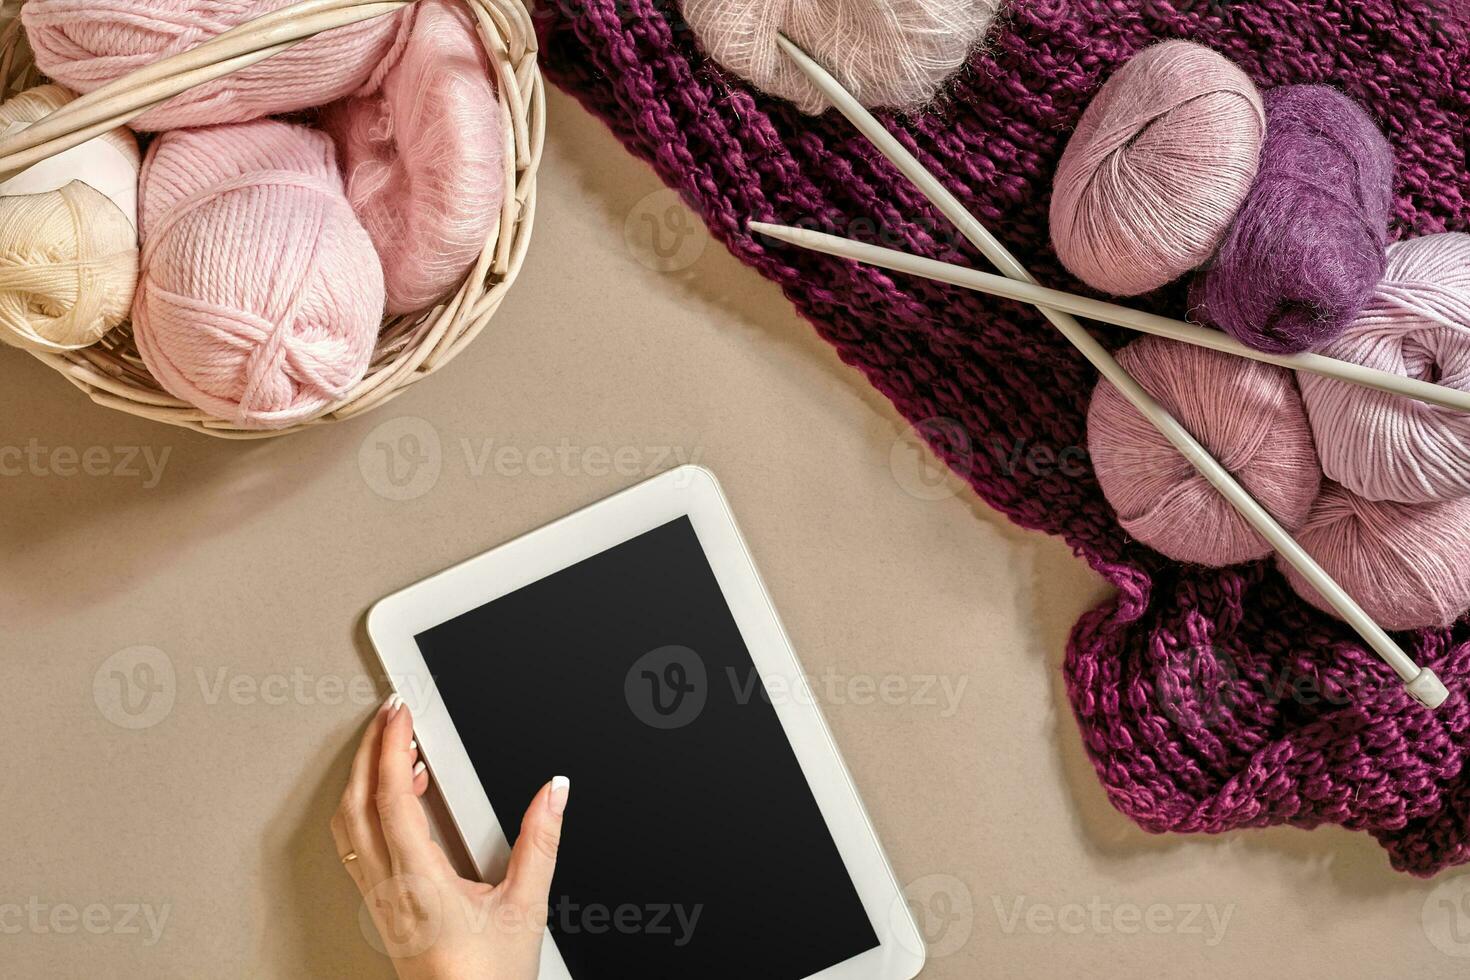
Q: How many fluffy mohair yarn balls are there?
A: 3